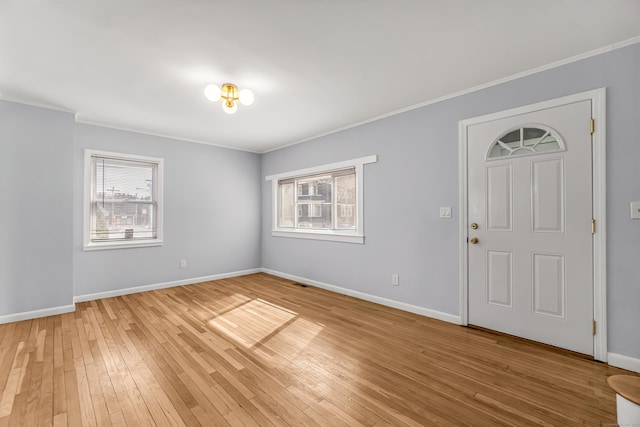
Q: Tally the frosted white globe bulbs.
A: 3